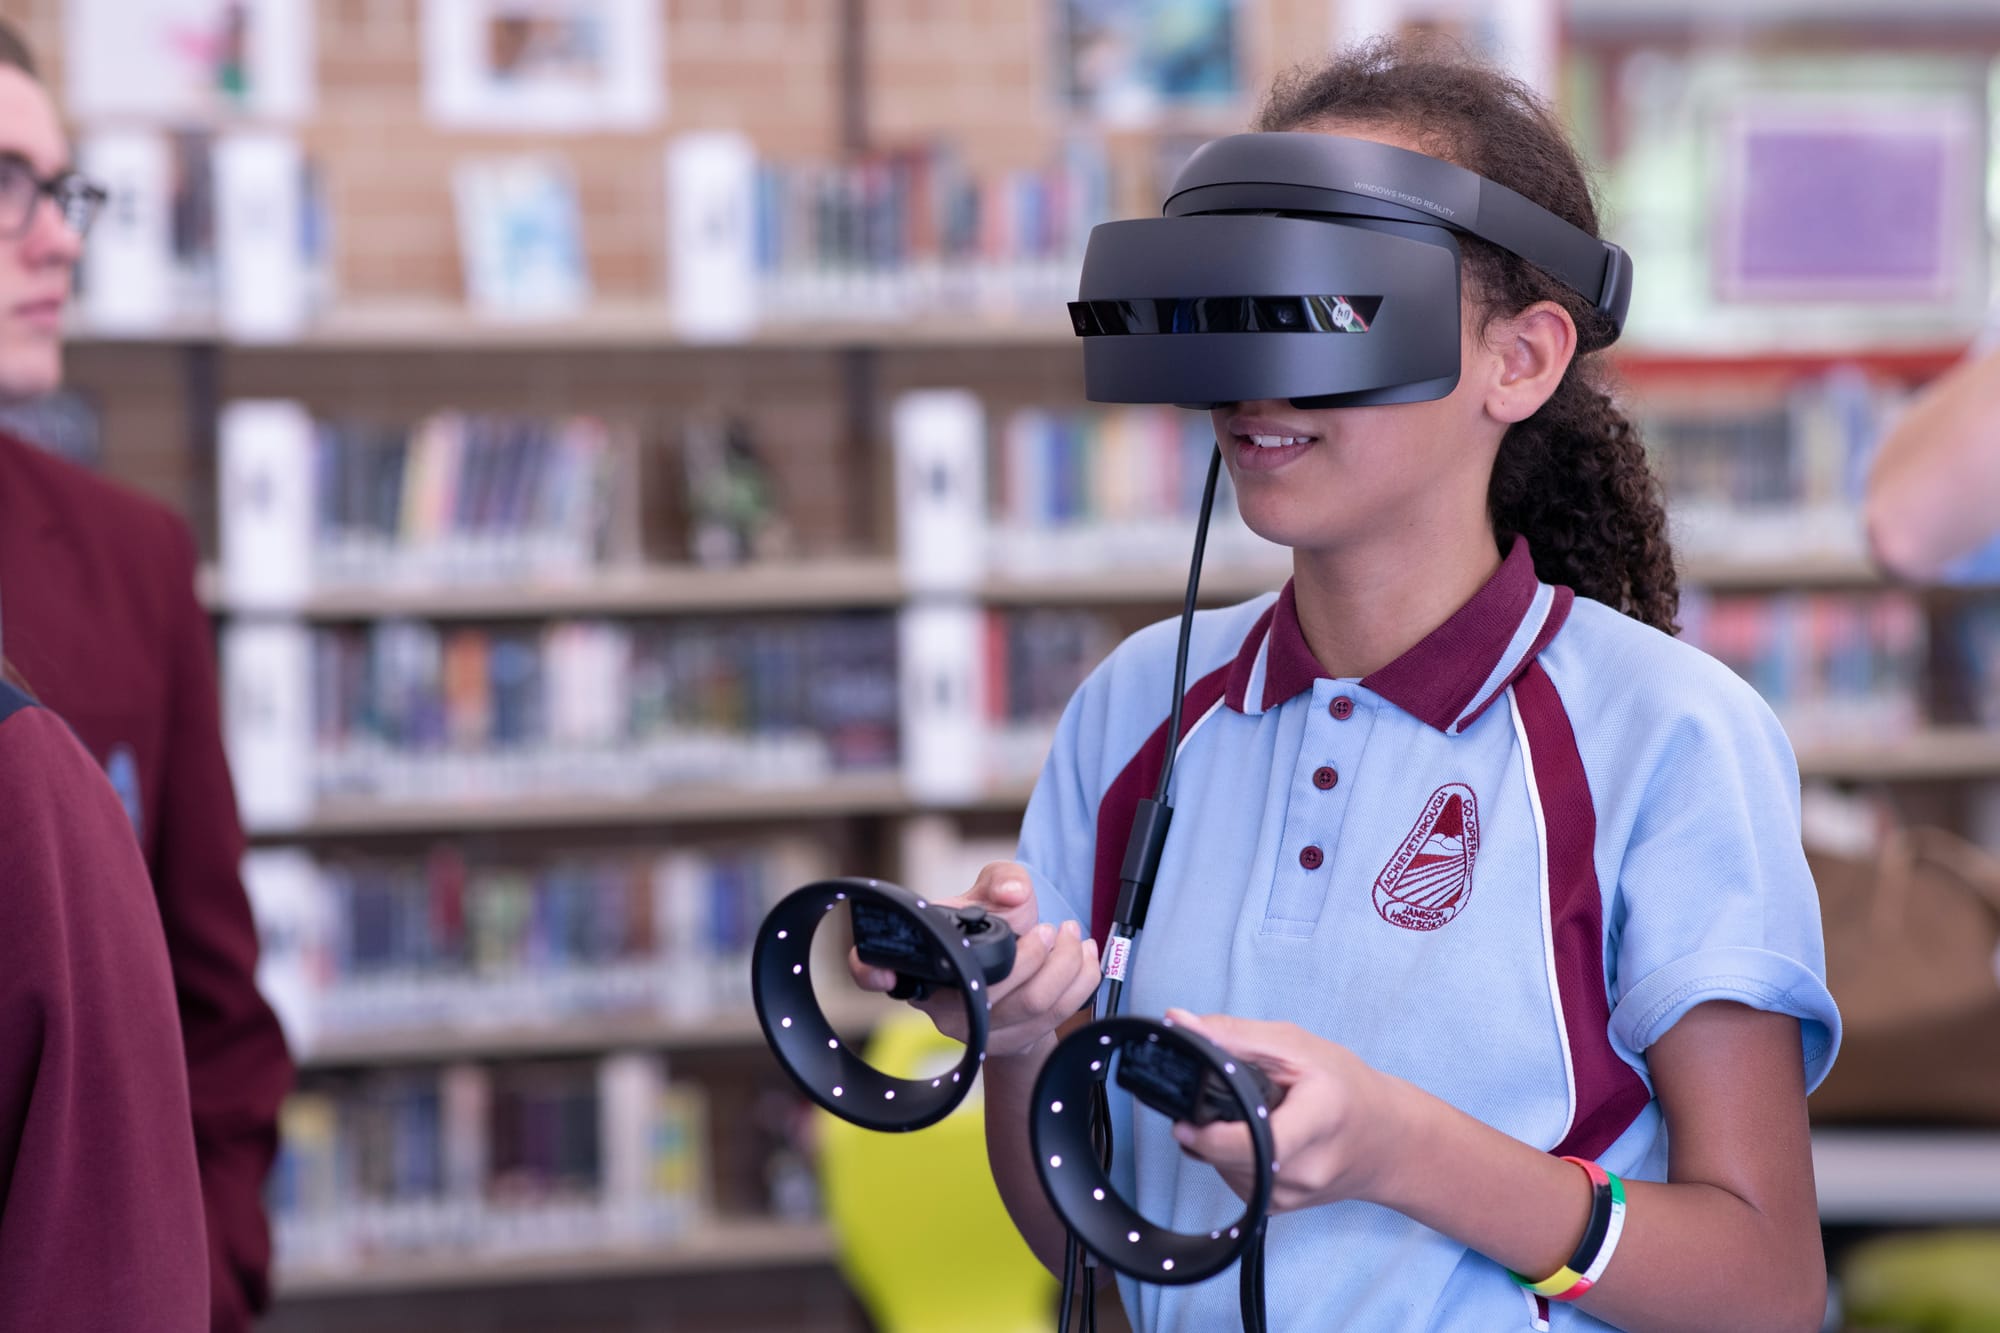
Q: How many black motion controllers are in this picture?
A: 2